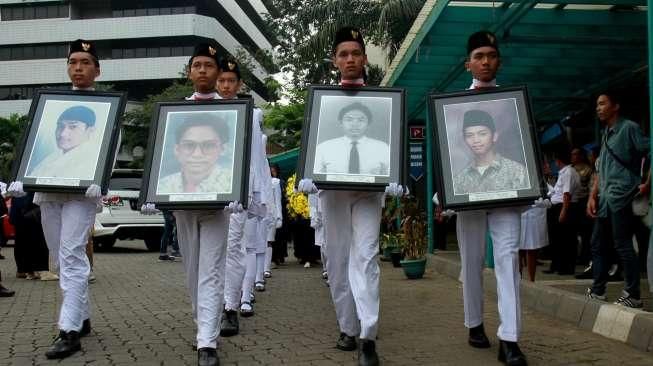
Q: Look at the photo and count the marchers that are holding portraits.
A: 4